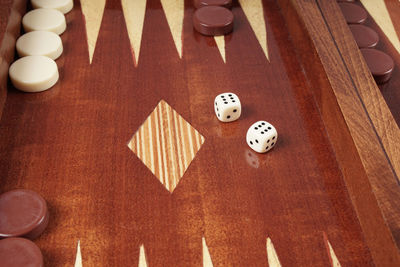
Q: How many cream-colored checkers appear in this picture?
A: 4